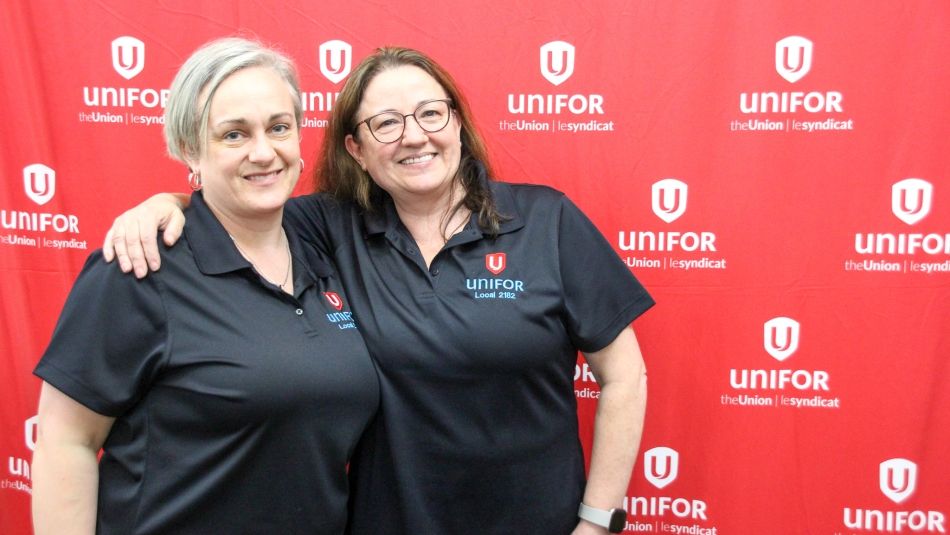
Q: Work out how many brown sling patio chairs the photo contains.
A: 0